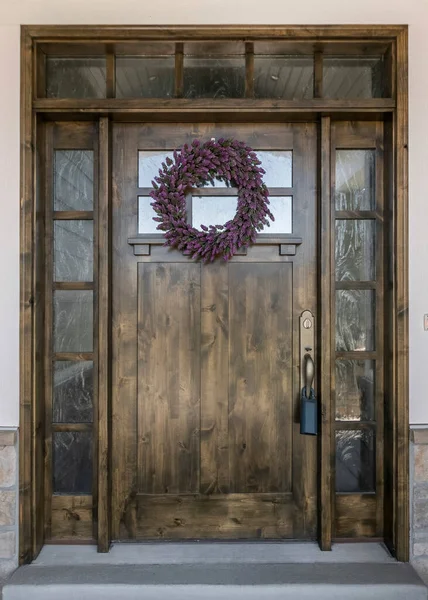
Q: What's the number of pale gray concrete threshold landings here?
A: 1